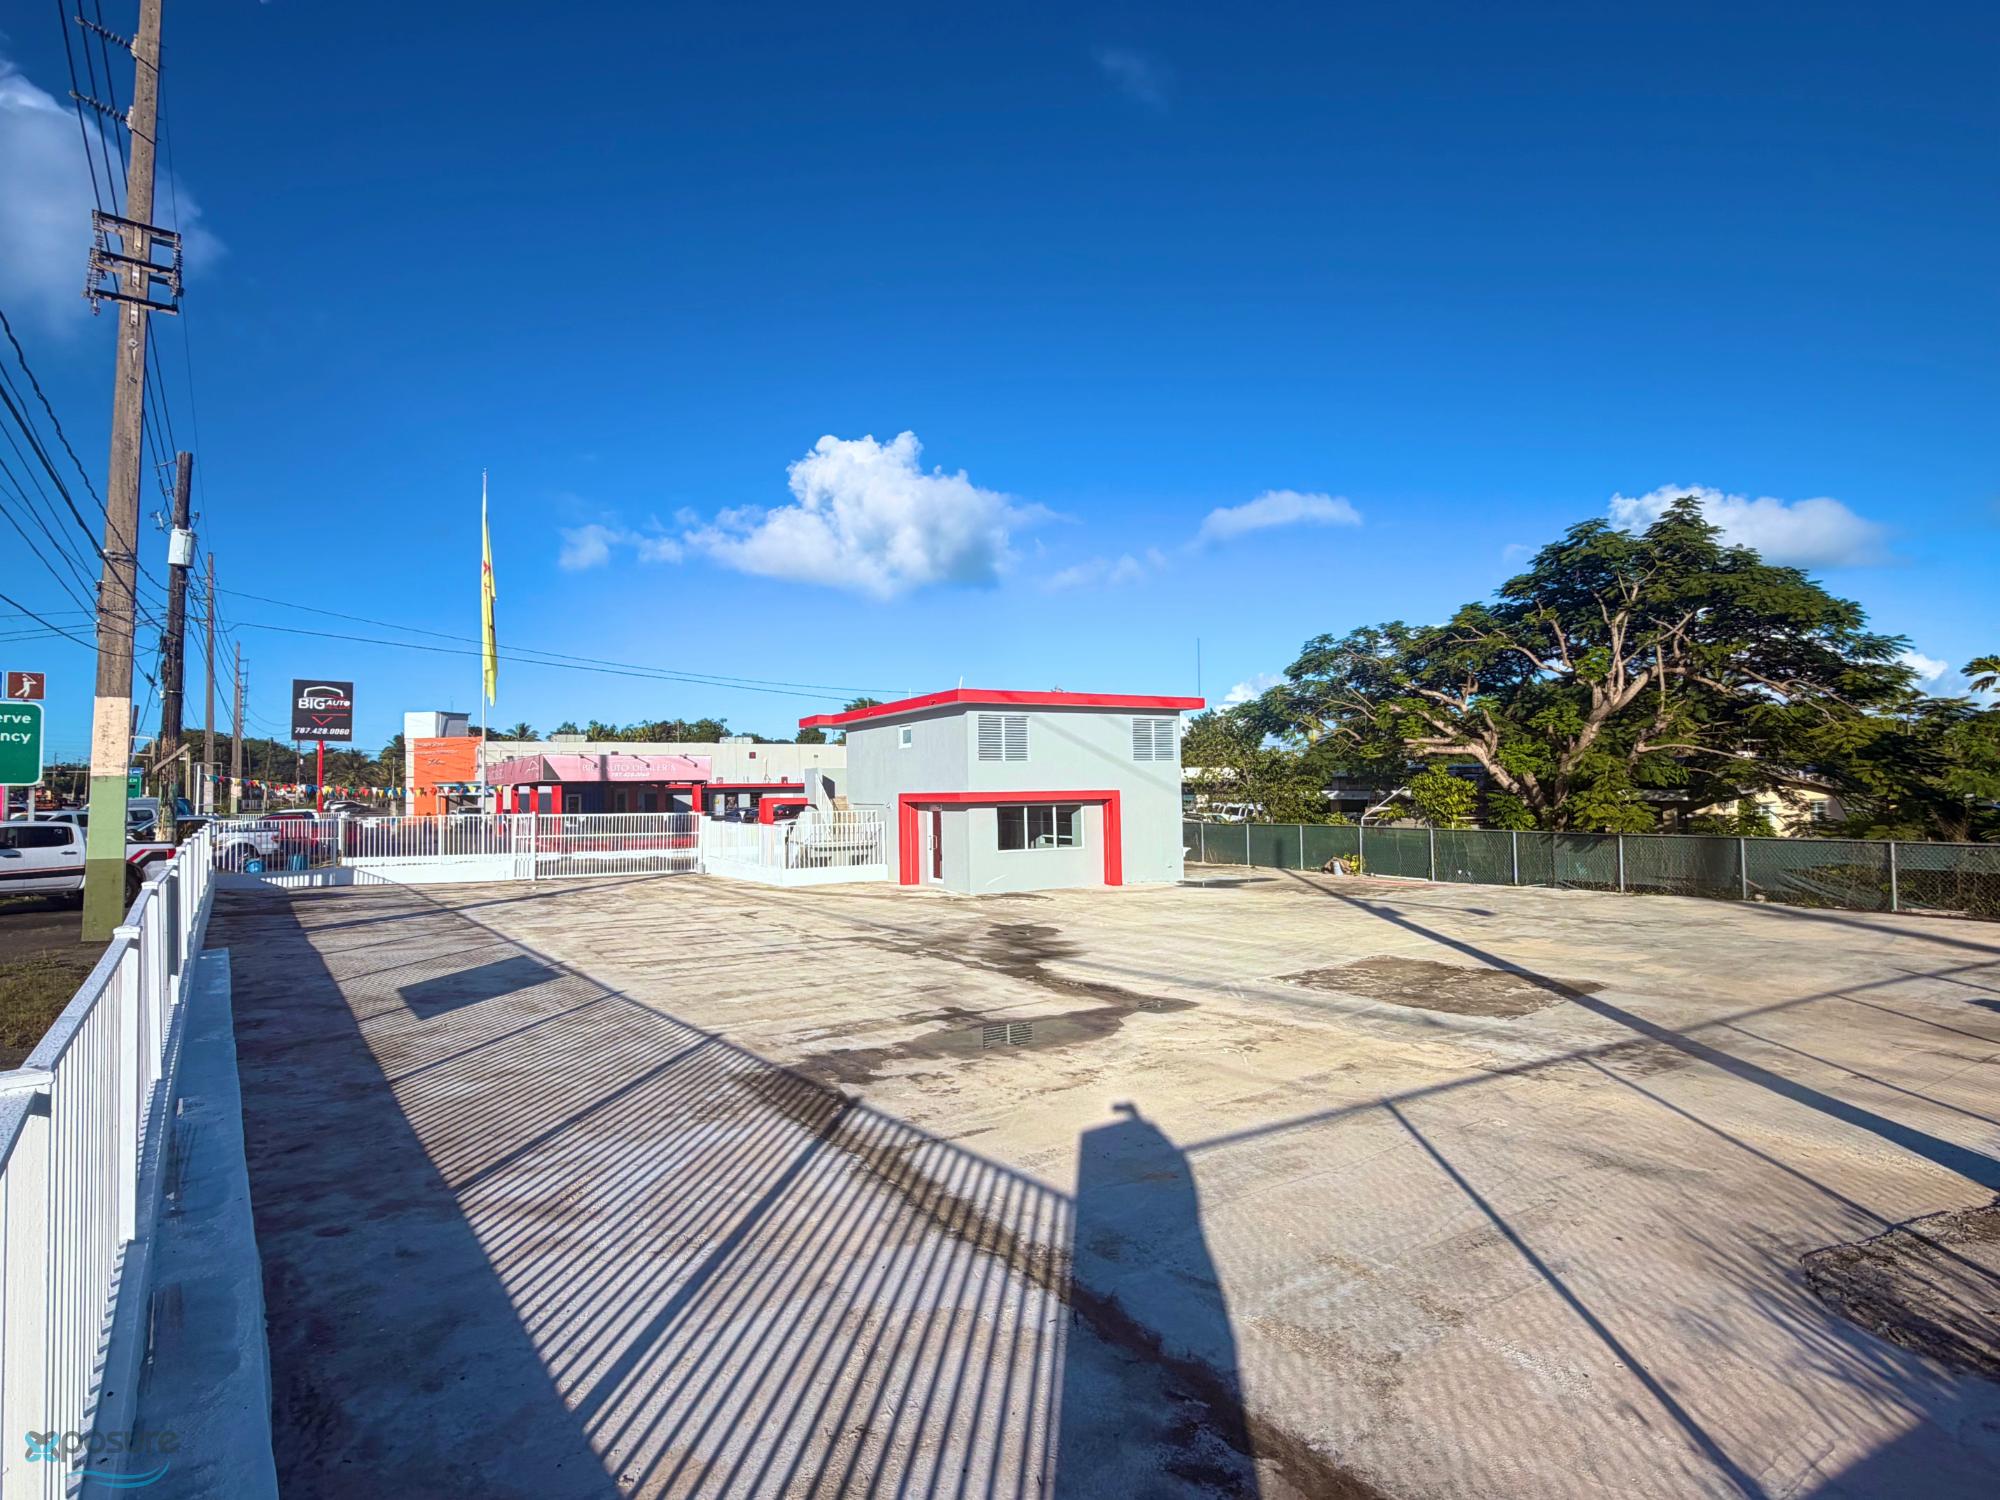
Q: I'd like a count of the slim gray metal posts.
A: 9